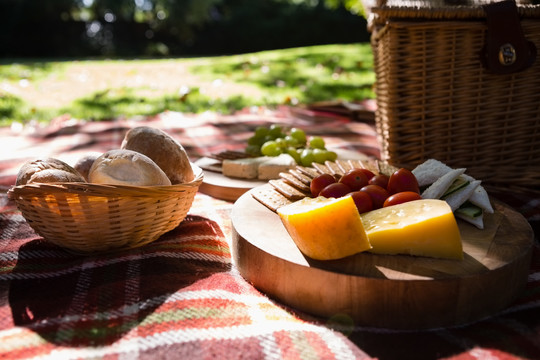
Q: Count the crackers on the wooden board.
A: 11